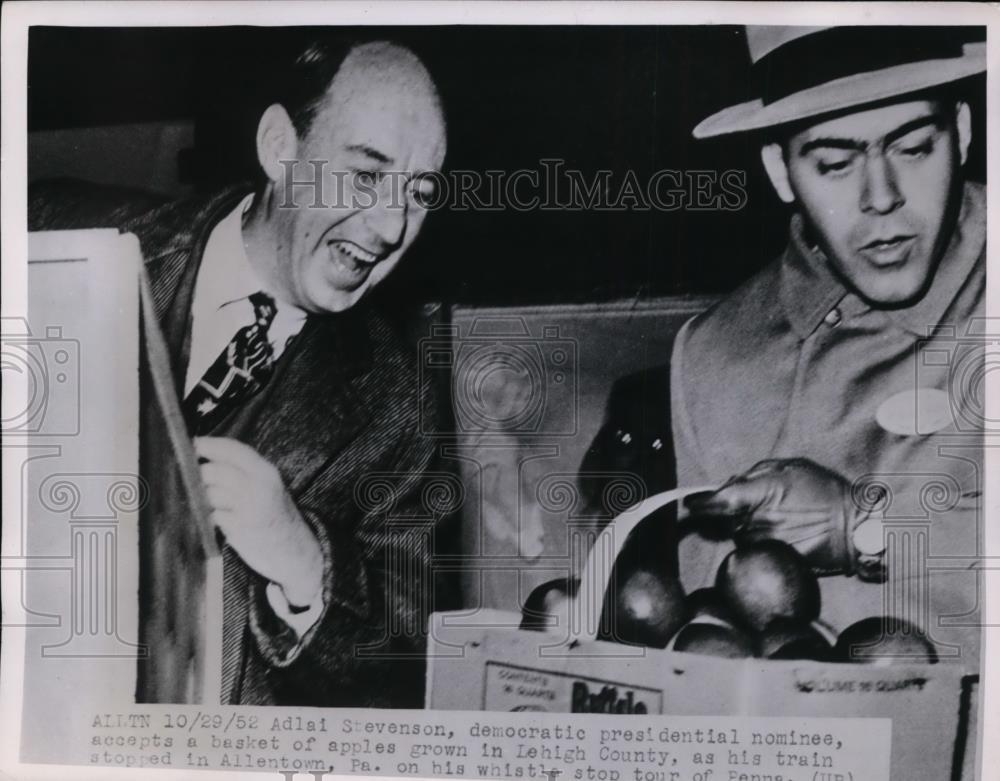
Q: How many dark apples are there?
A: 7